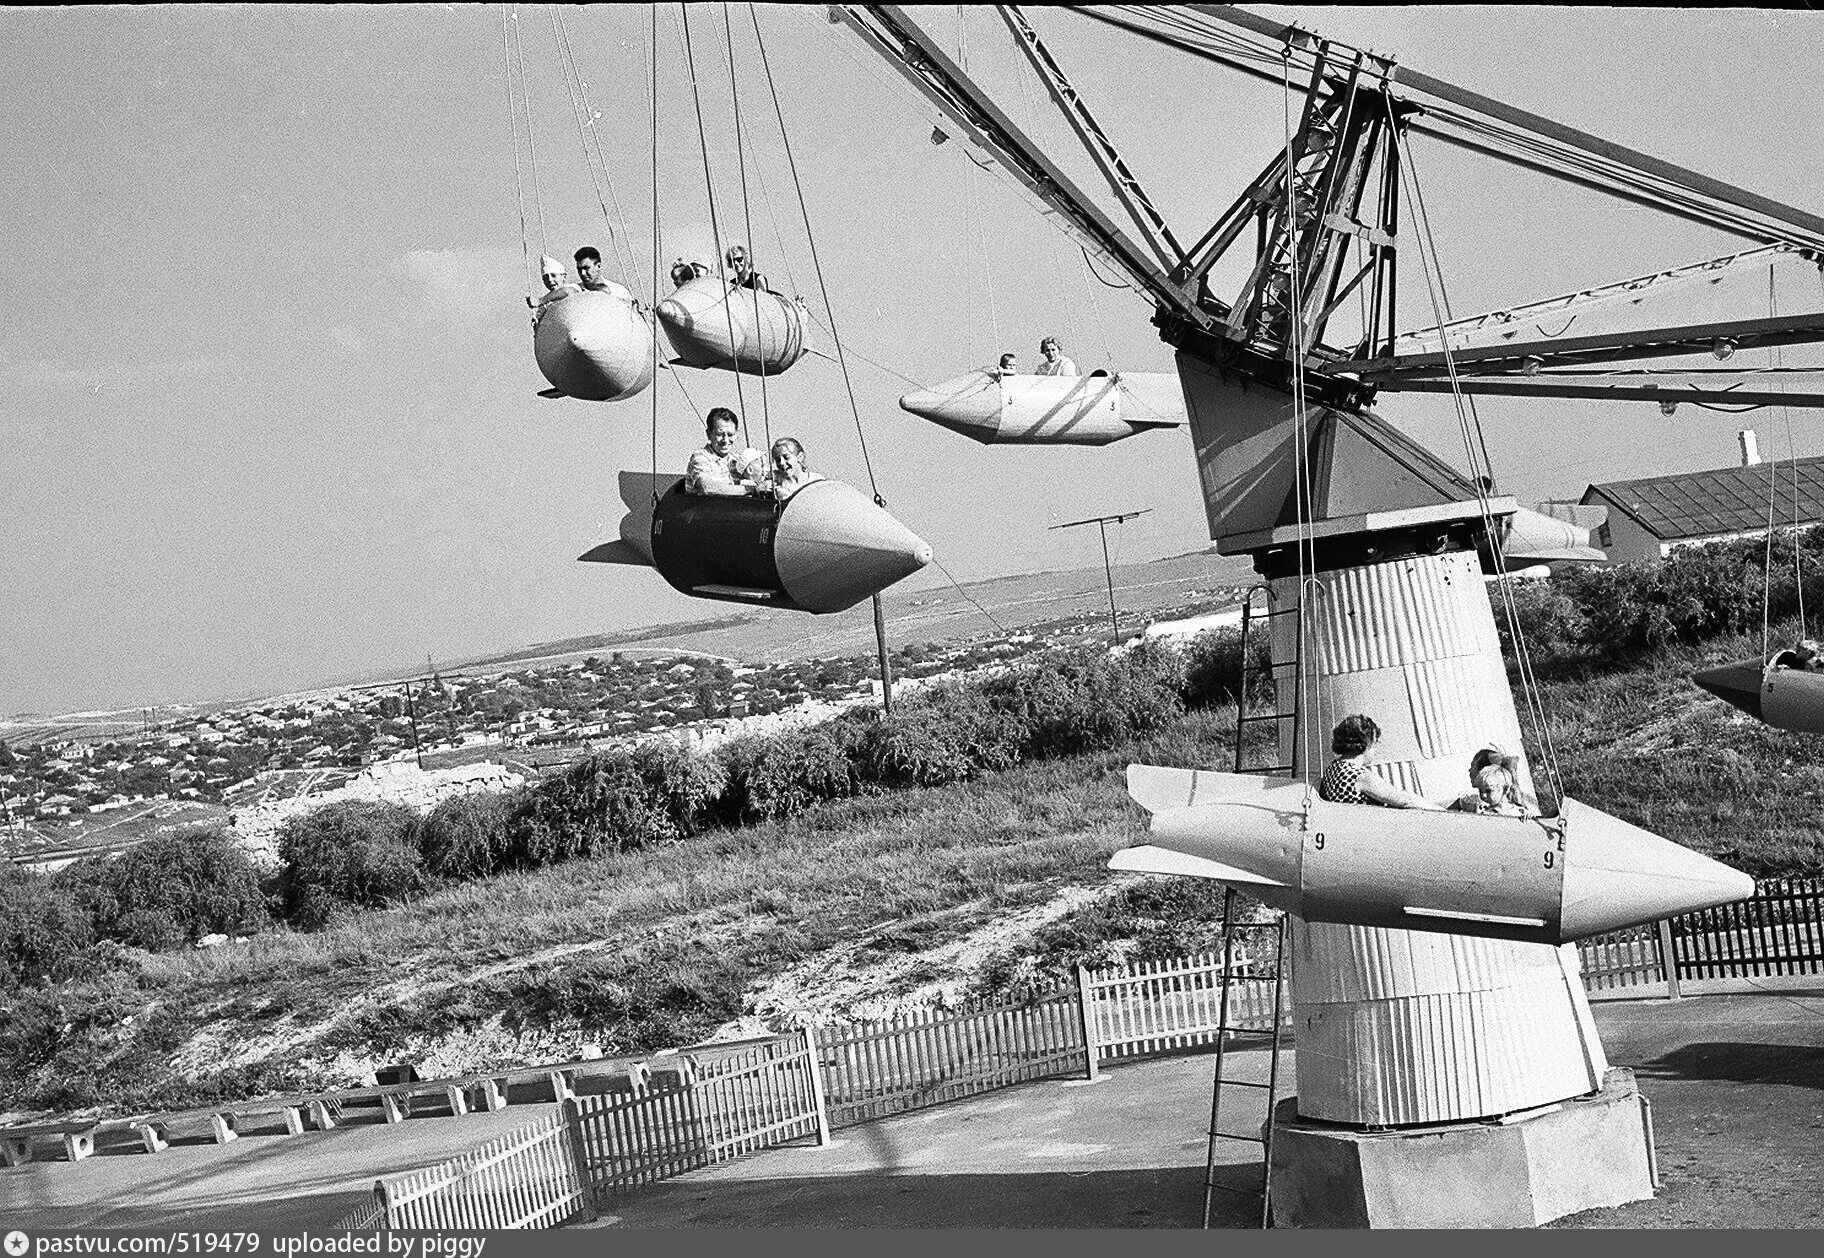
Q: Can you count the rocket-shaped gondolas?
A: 7